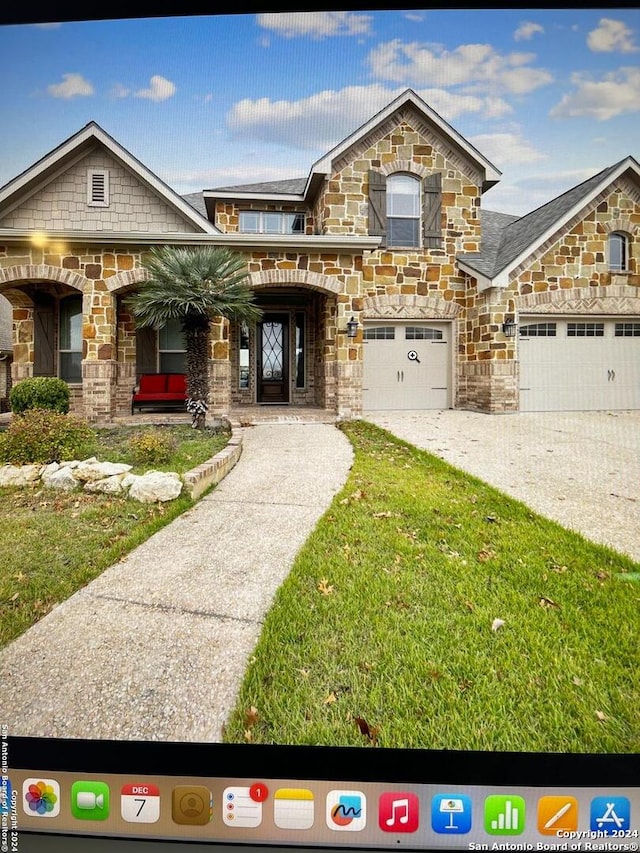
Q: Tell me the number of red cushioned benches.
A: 1